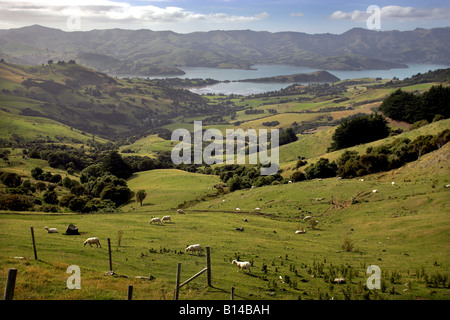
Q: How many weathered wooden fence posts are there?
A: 7